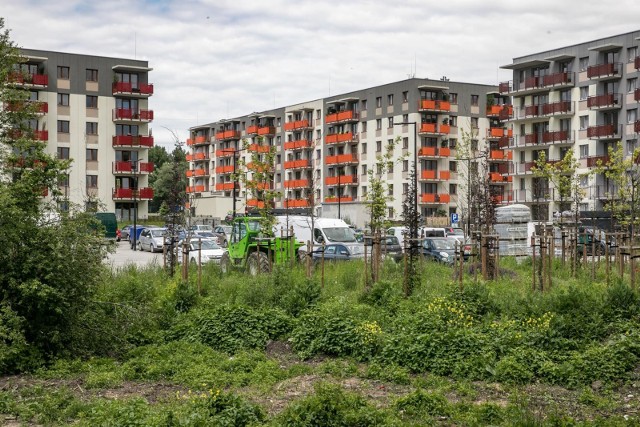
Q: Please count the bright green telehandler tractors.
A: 1